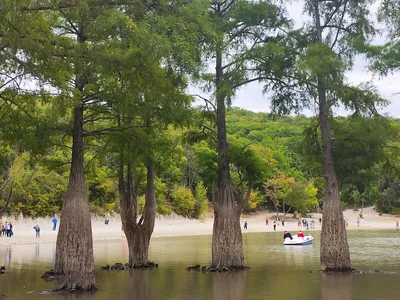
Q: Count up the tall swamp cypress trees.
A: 4